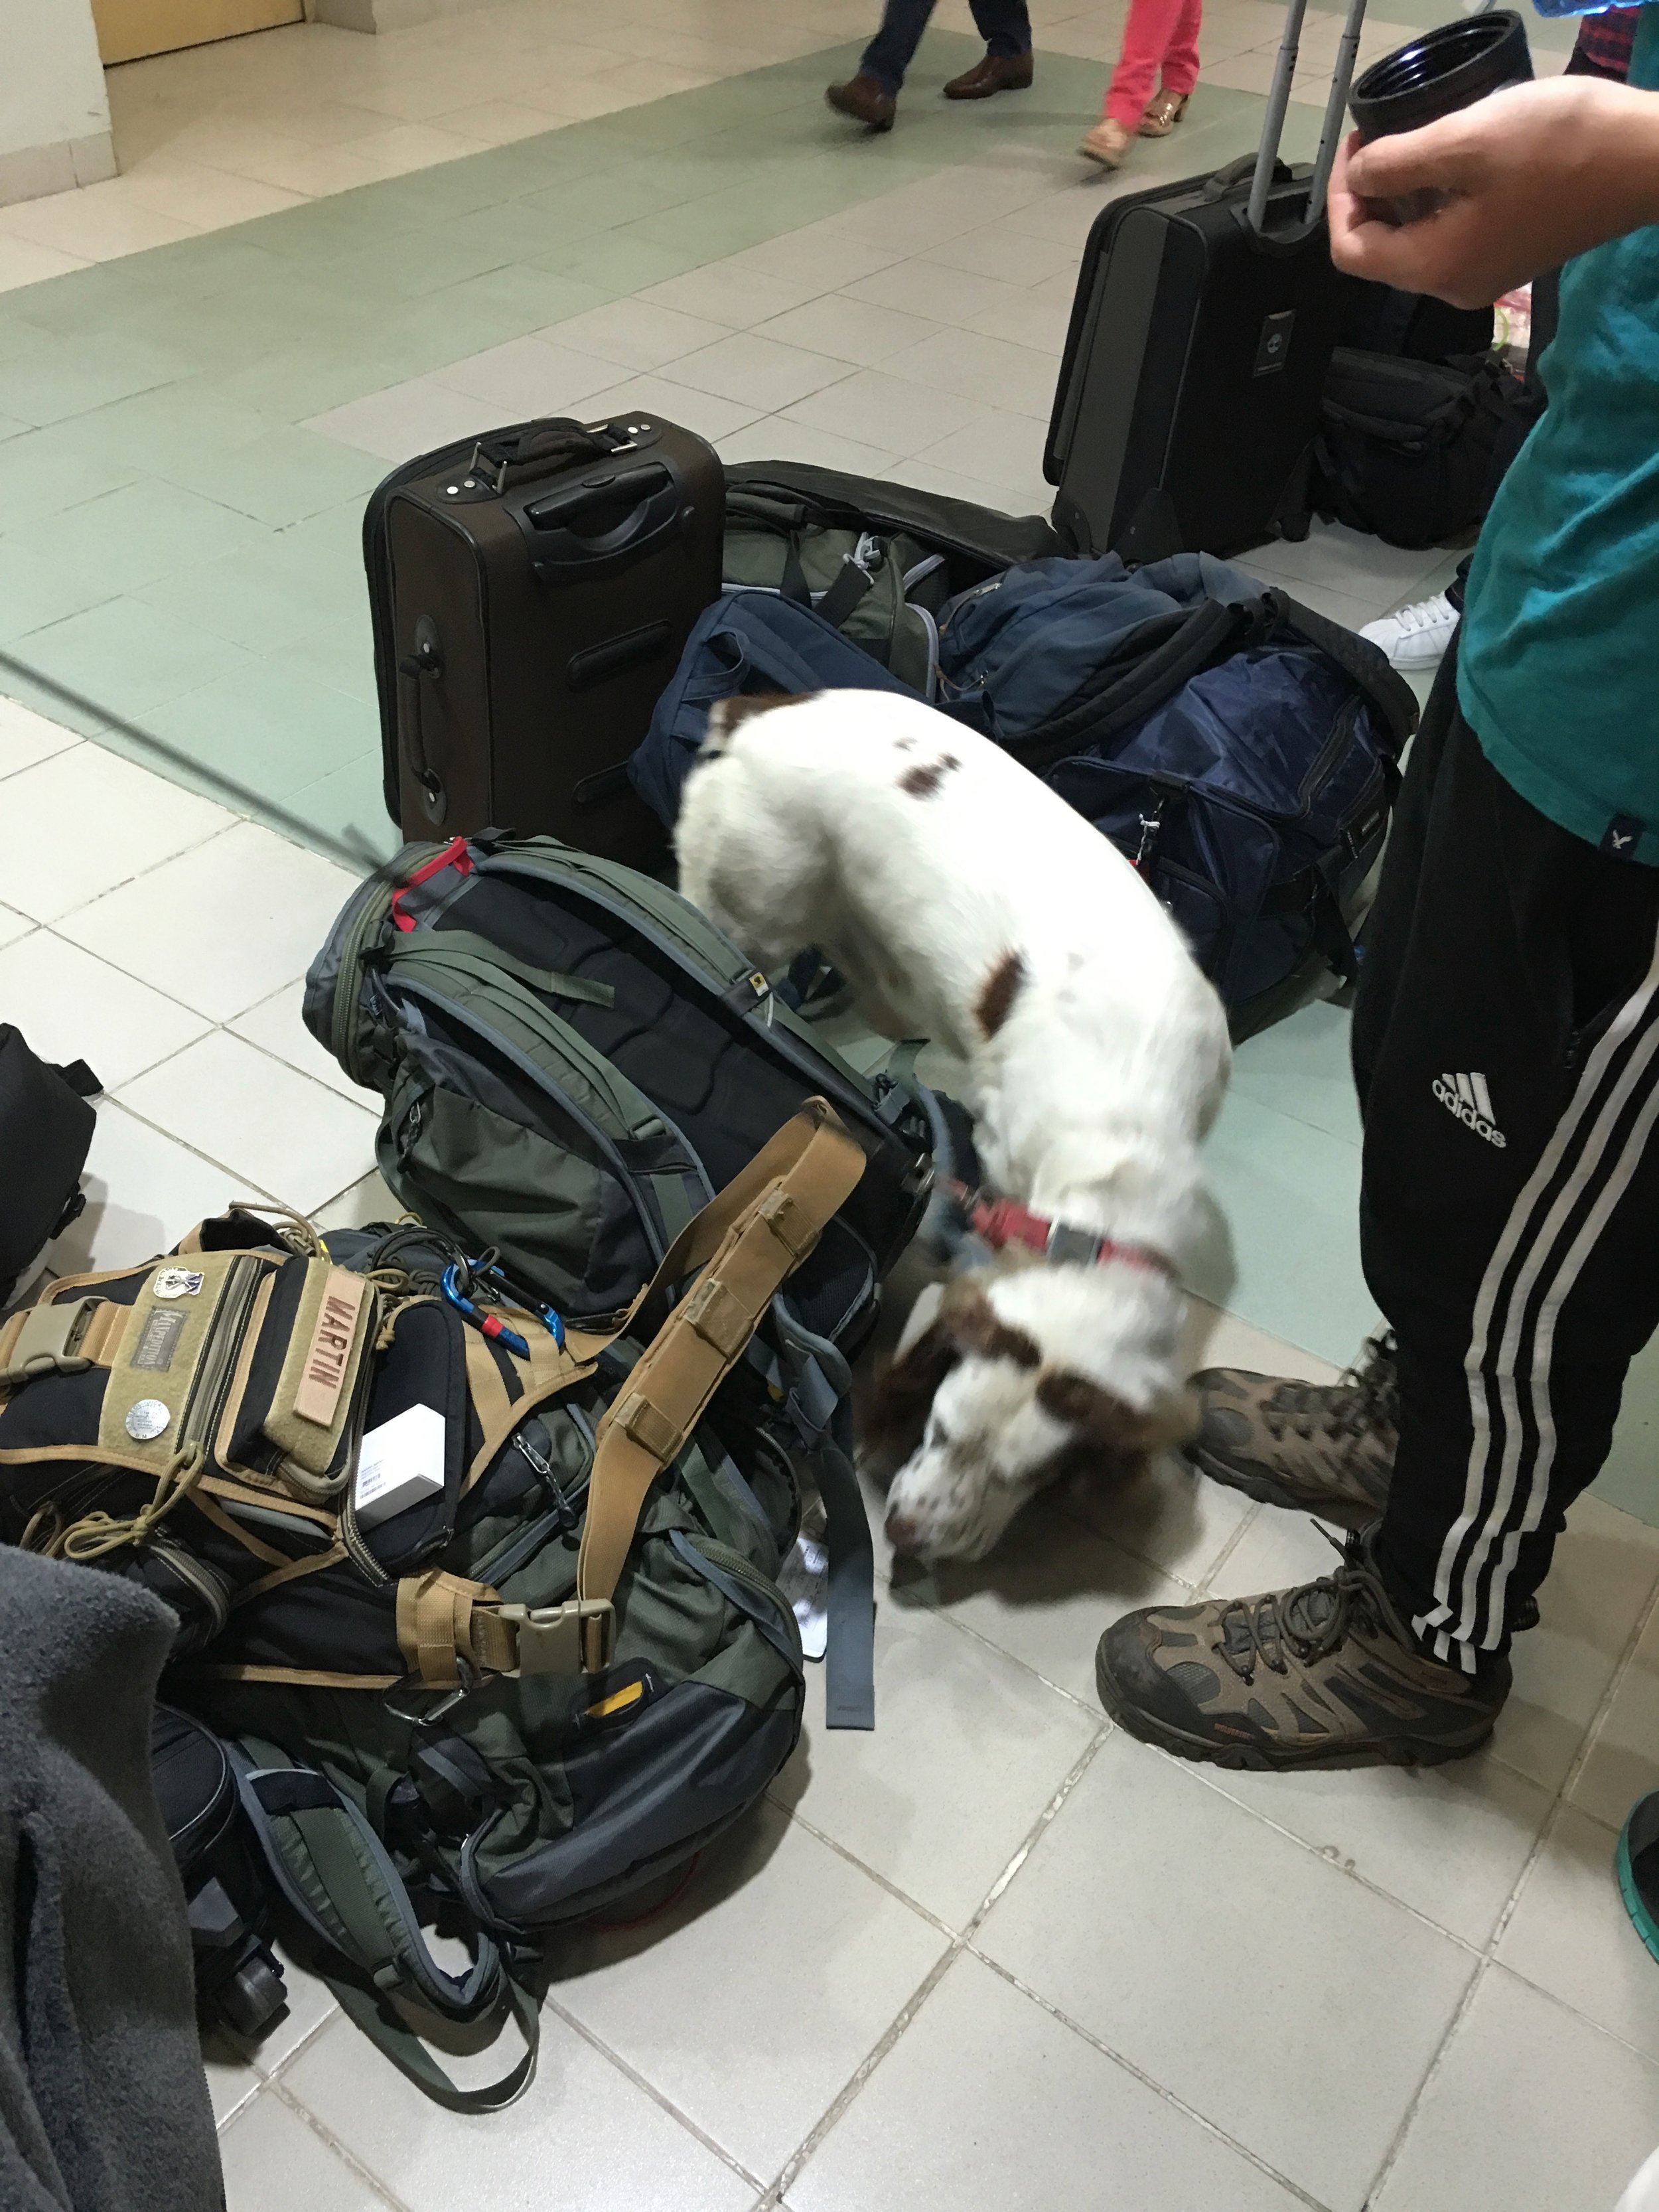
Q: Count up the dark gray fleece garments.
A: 1